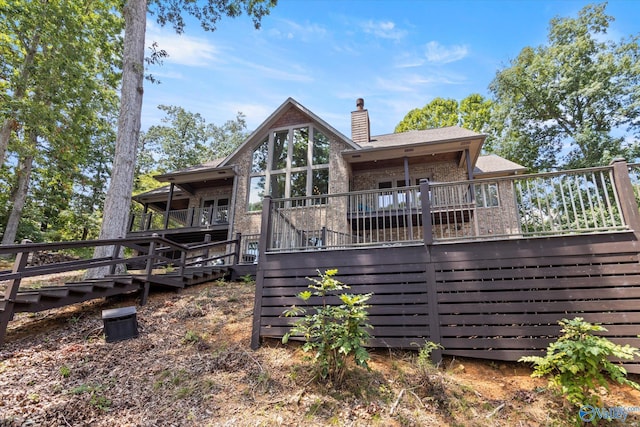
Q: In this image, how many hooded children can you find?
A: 0